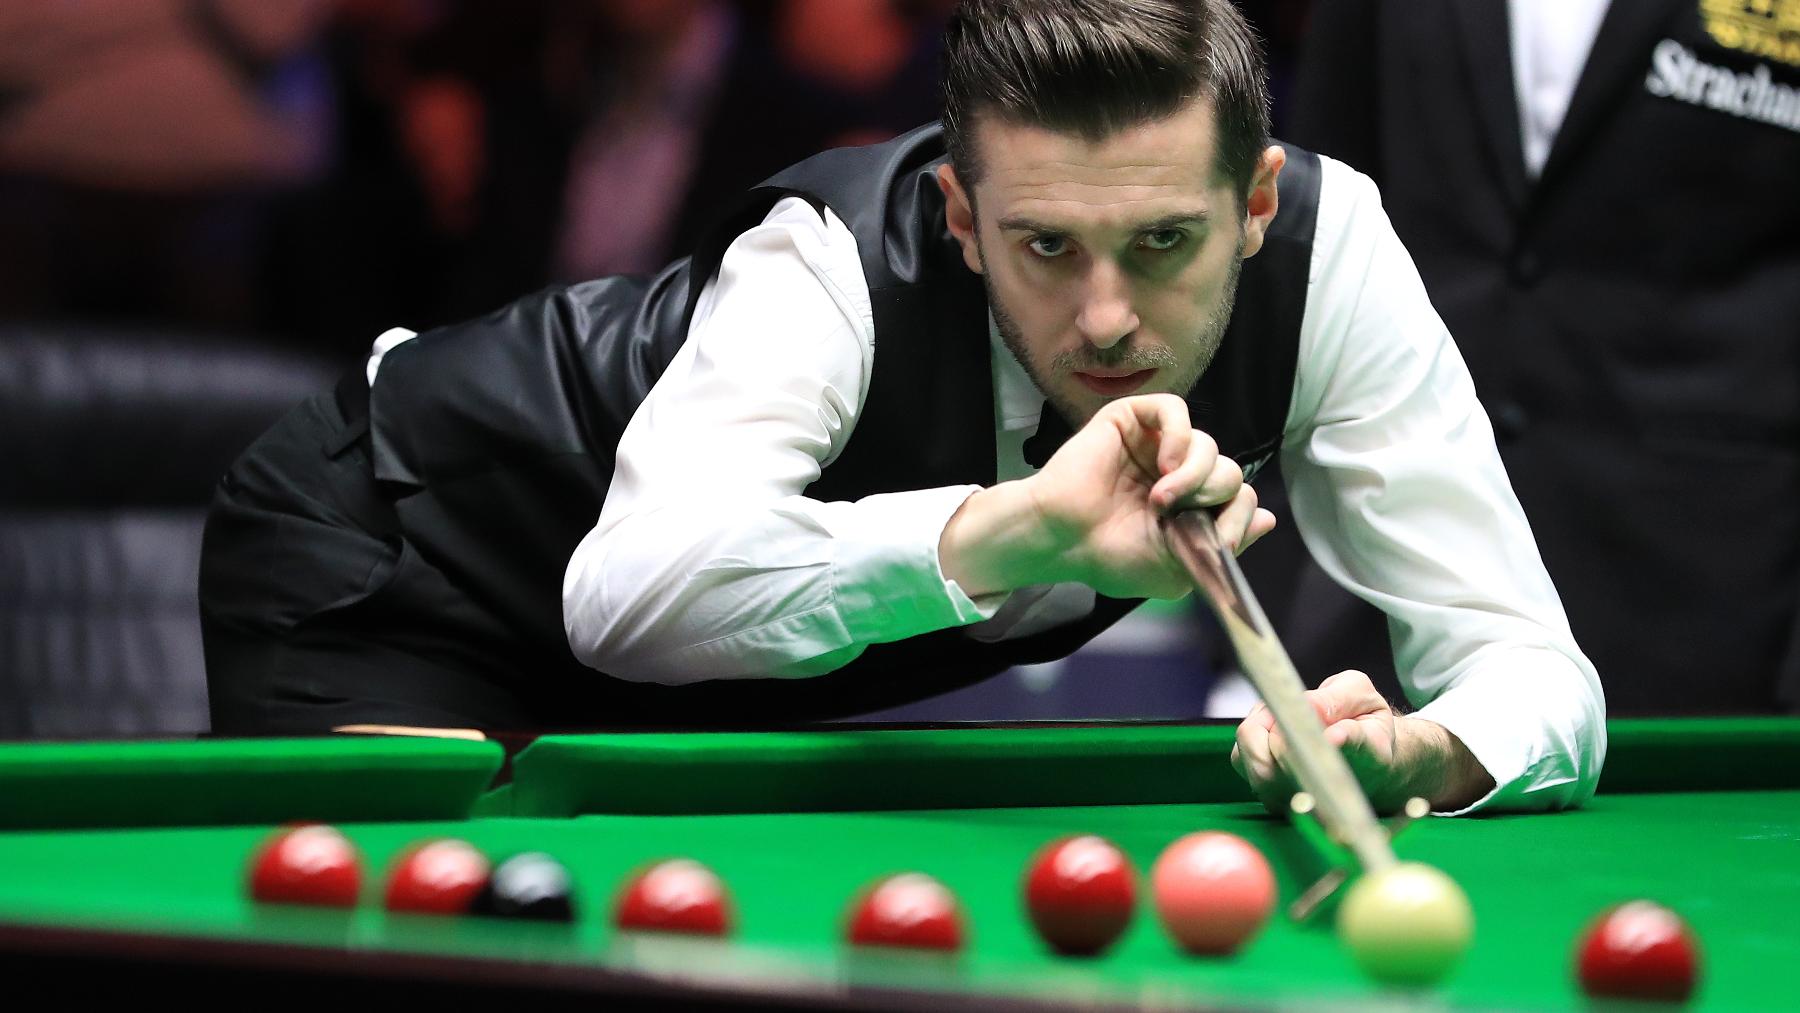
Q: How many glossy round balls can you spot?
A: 9